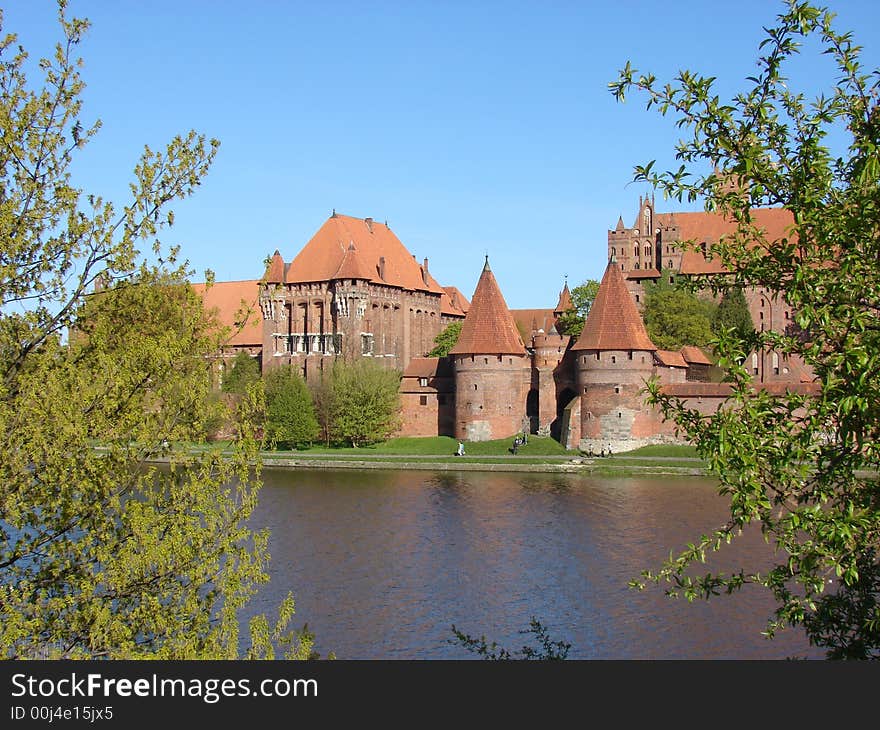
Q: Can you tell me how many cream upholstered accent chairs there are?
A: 0